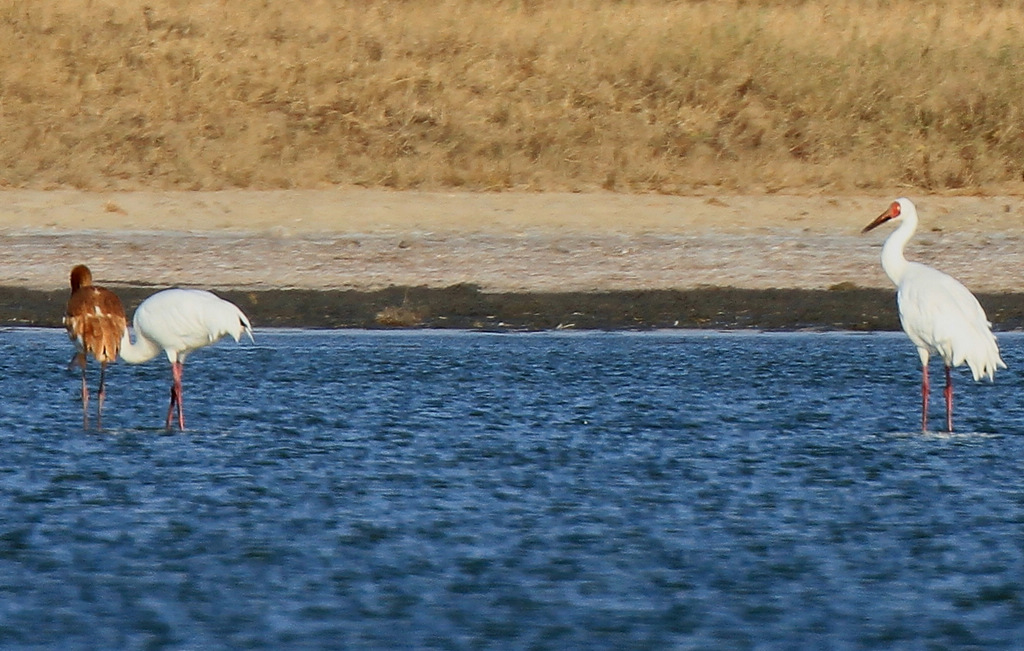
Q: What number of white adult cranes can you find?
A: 2